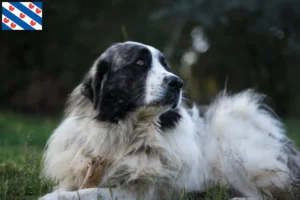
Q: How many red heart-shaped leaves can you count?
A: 7